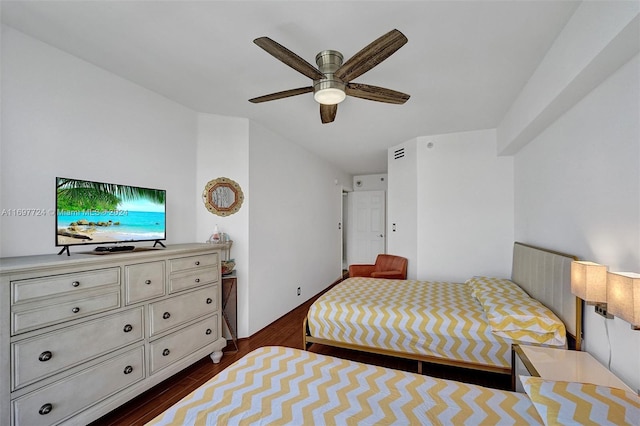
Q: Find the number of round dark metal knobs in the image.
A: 13